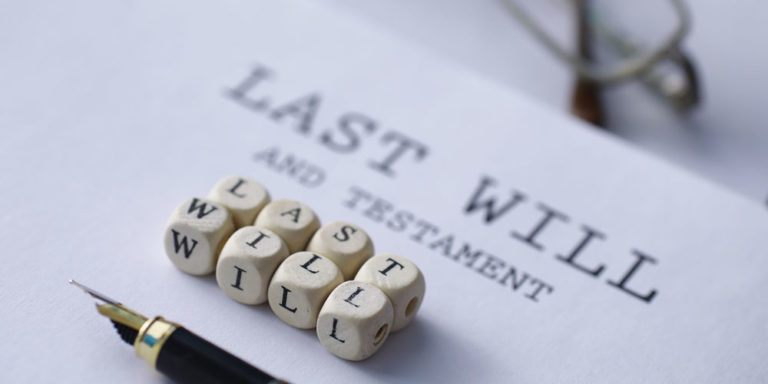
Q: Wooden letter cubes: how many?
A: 8